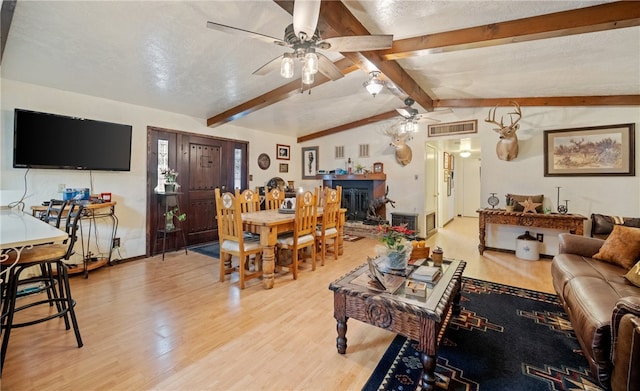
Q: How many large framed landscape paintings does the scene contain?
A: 1